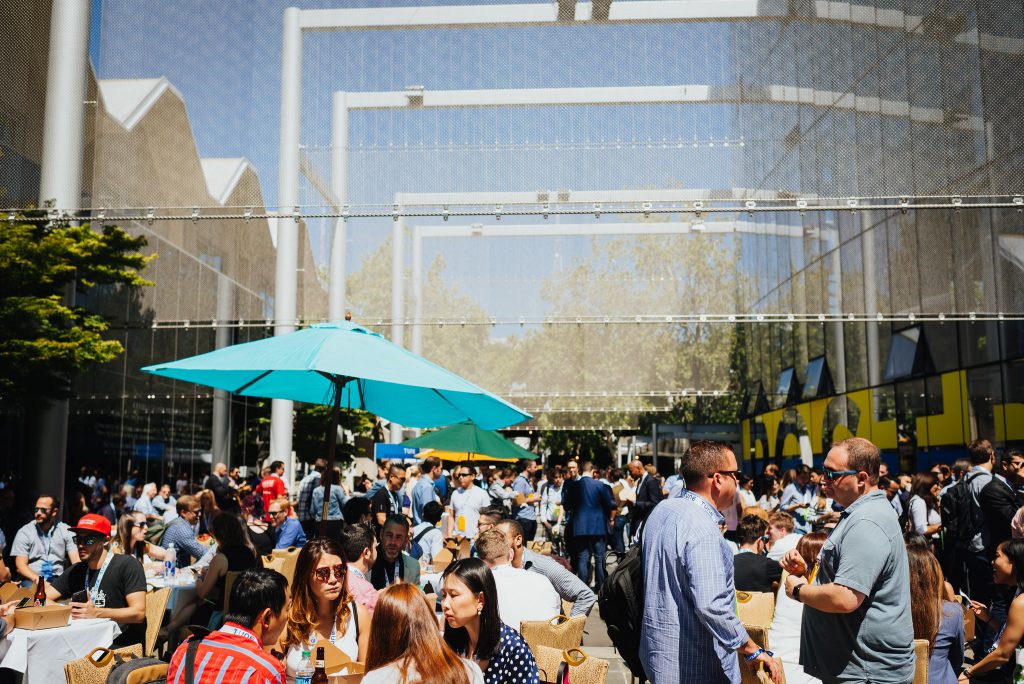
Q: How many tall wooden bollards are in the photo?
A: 0